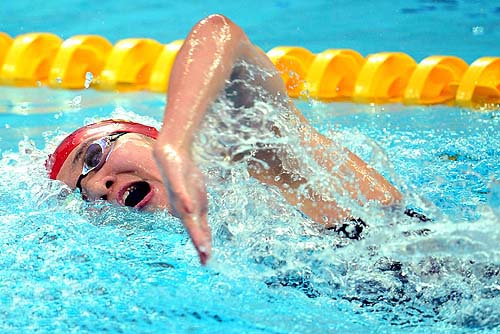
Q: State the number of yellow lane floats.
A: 10